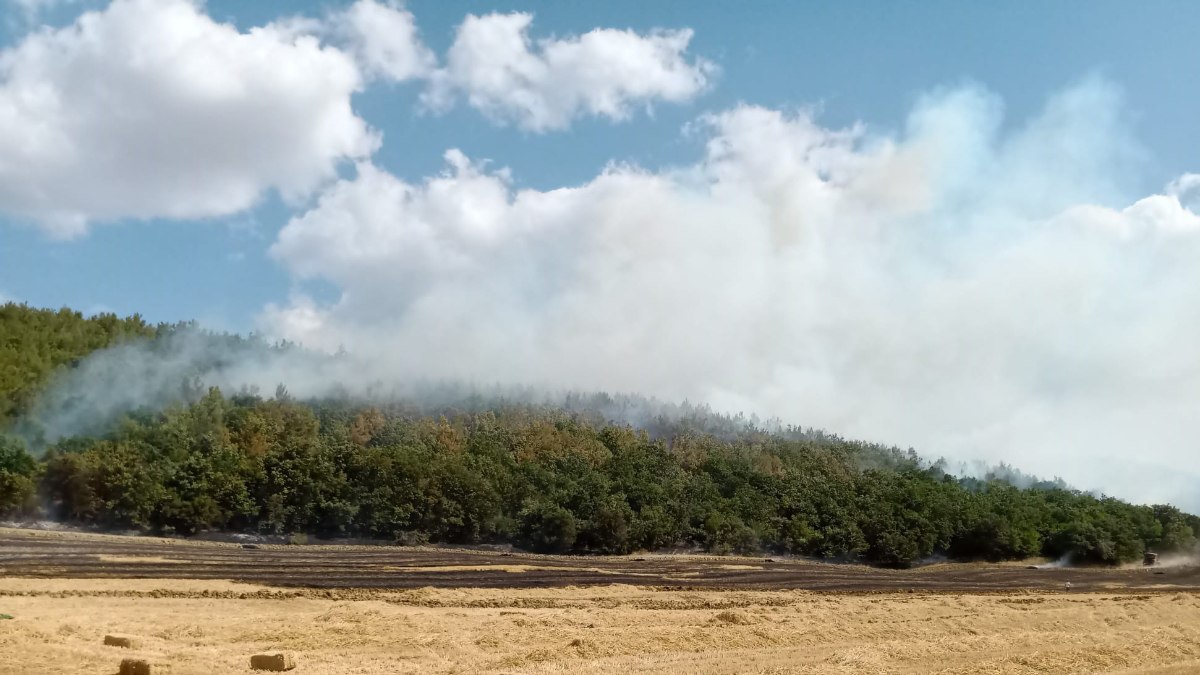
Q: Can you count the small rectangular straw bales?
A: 3